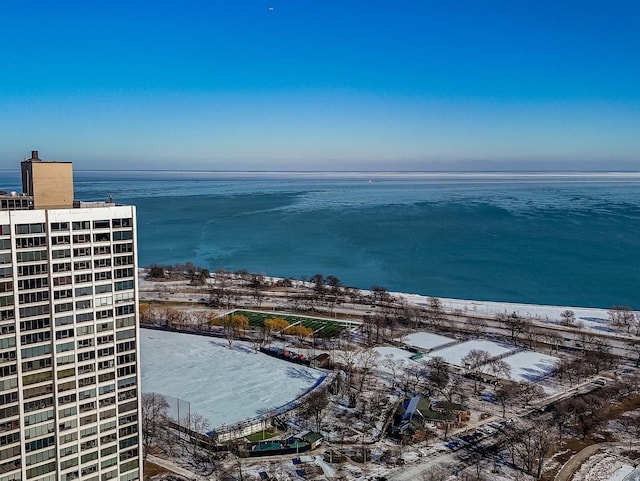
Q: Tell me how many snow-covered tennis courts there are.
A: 3